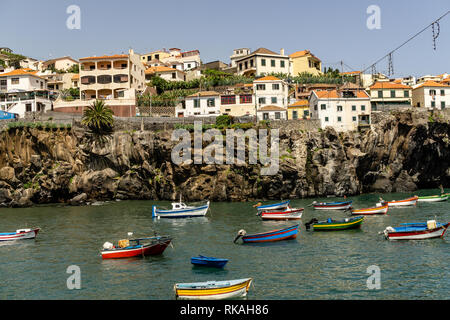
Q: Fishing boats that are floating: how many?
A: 14